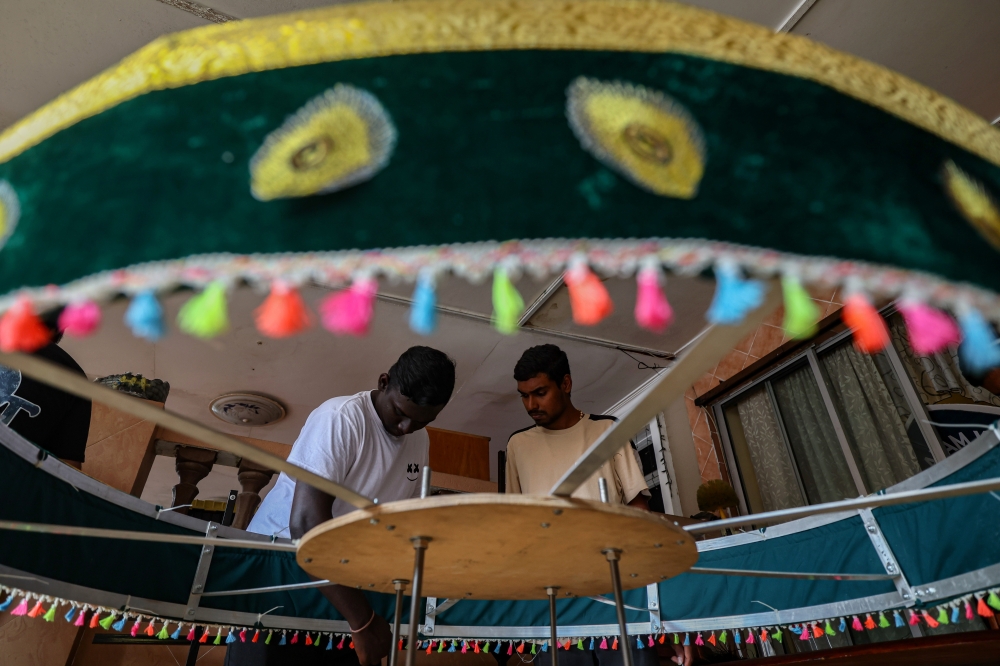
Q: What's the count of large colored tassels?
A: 15